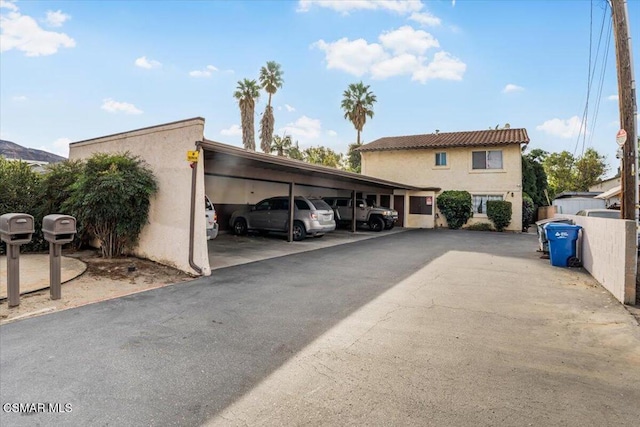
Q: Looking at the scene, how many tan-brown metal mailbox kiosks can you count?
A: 2